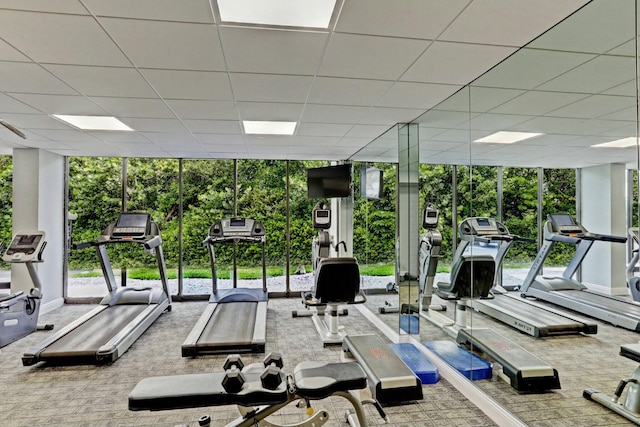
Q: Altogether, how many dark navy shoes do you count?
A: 0